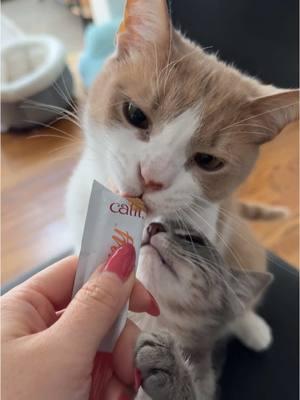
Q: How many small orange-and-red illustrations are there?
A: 1